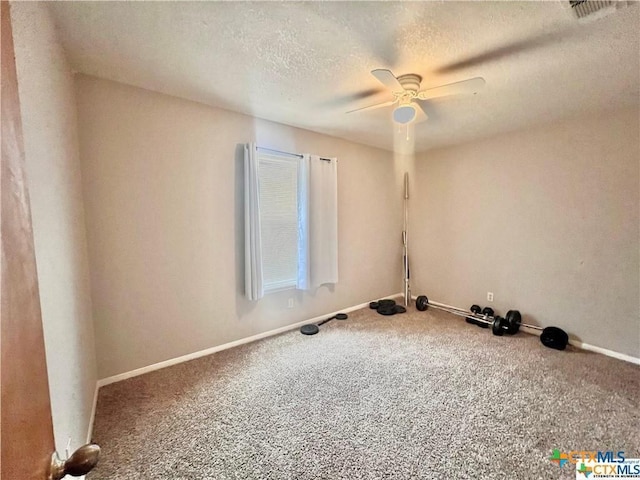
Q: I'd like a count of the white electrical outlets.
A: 2